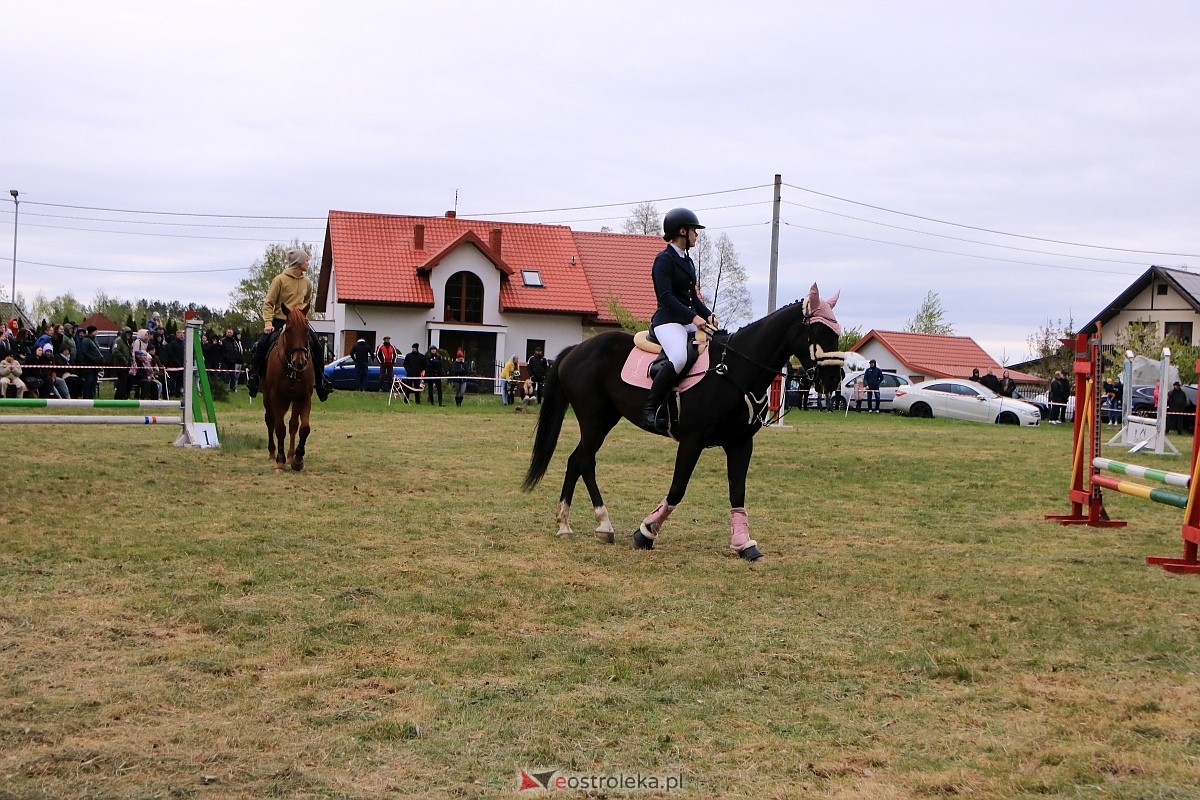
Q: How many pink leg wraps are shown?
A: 2